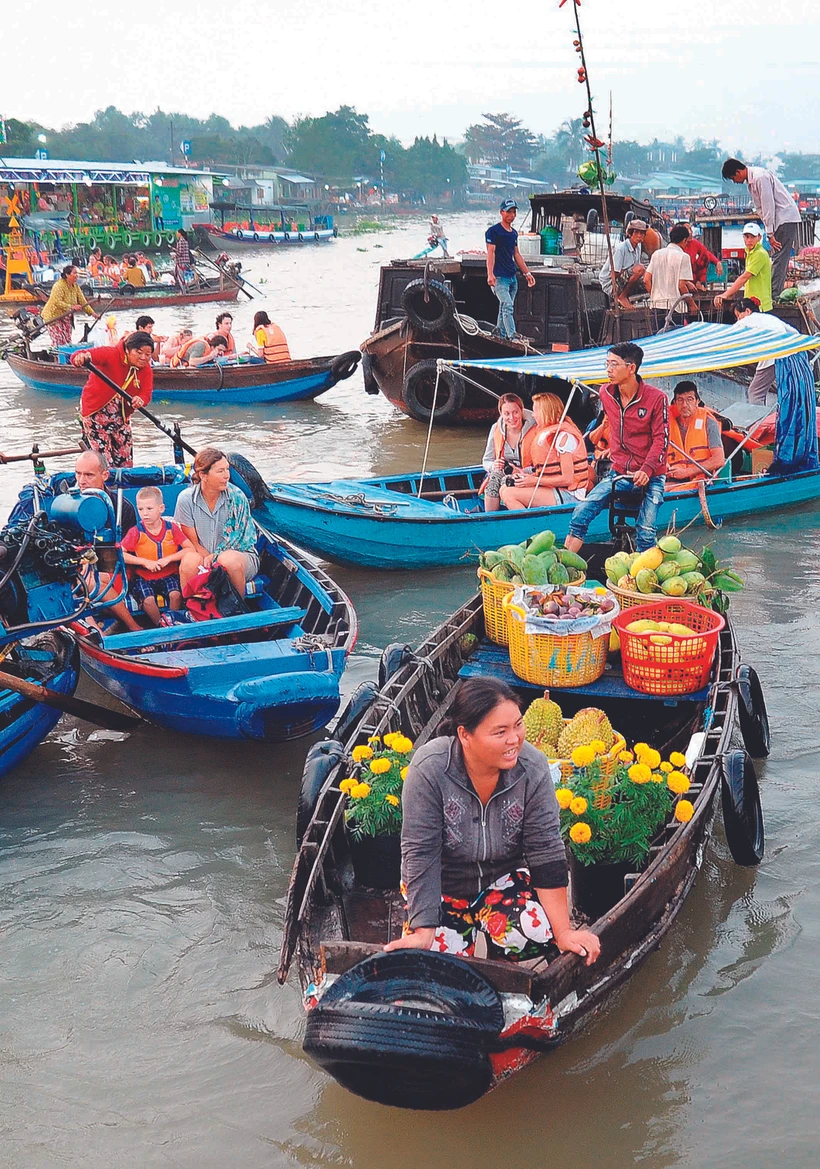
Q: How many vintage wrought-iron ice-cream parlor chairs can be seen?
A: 0